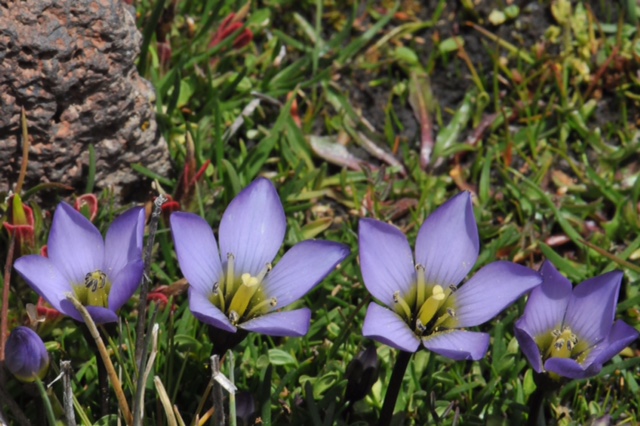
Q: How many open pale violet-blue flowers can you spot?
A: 4